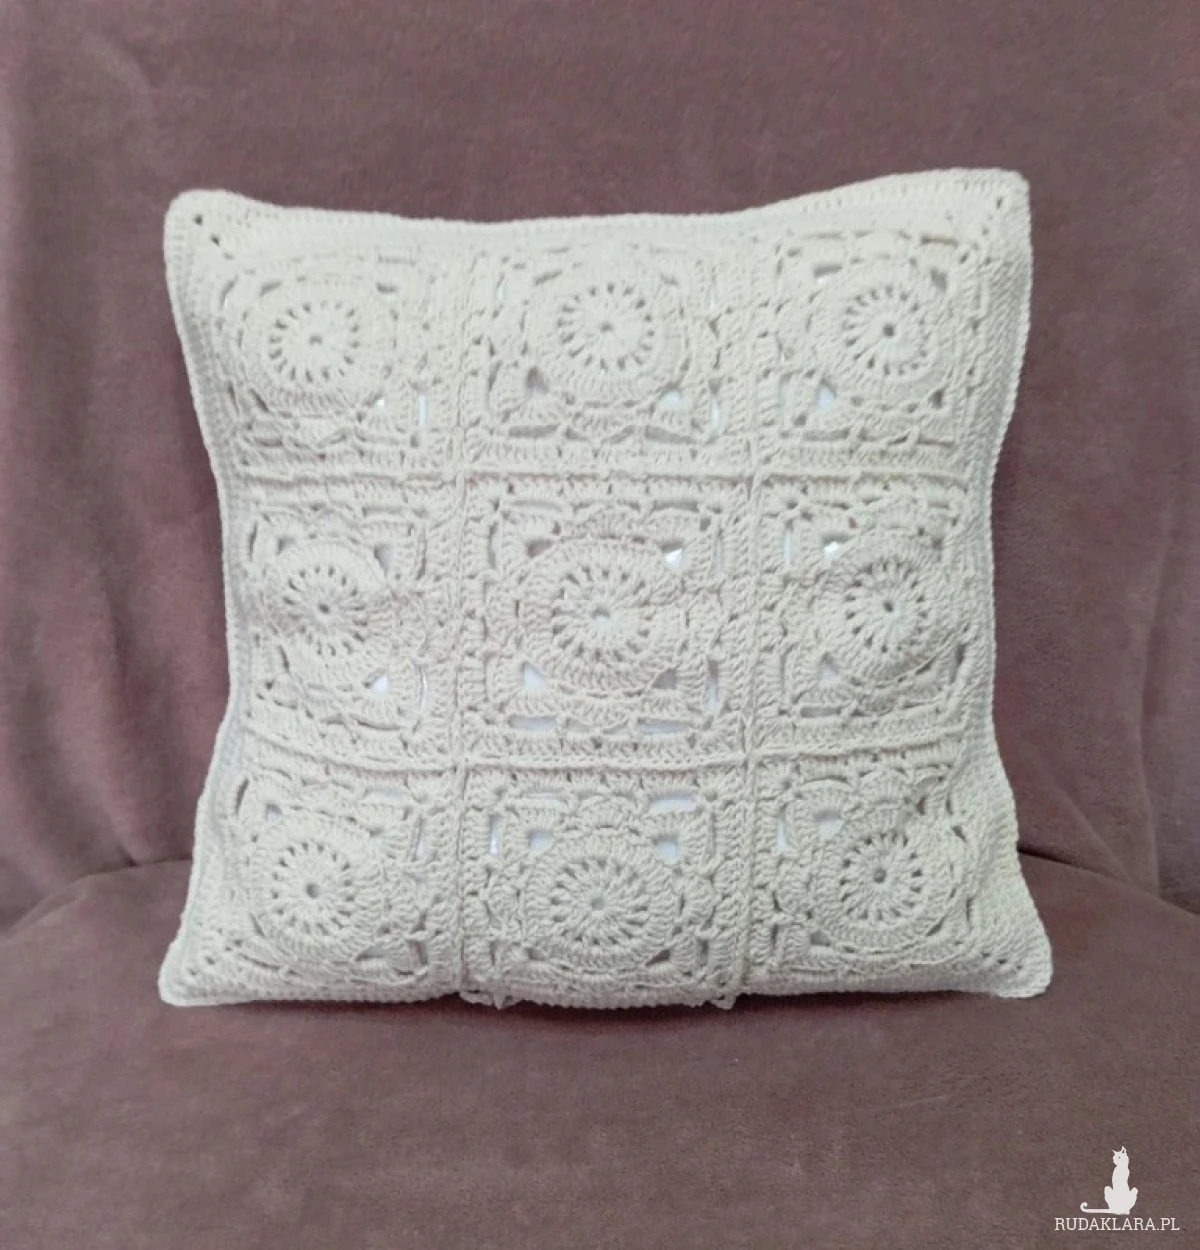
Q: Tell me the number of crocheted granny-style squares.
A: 9